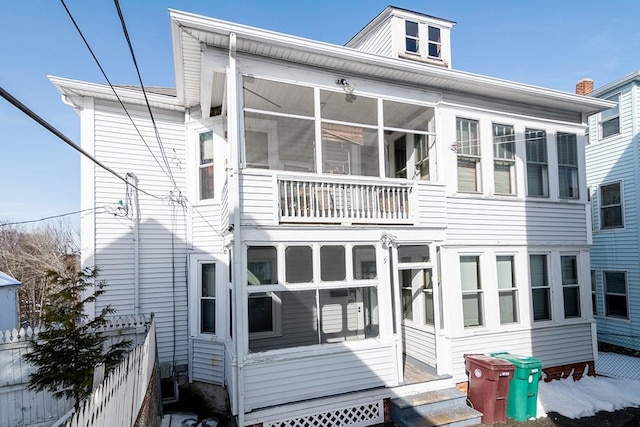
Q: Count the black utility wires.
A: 4